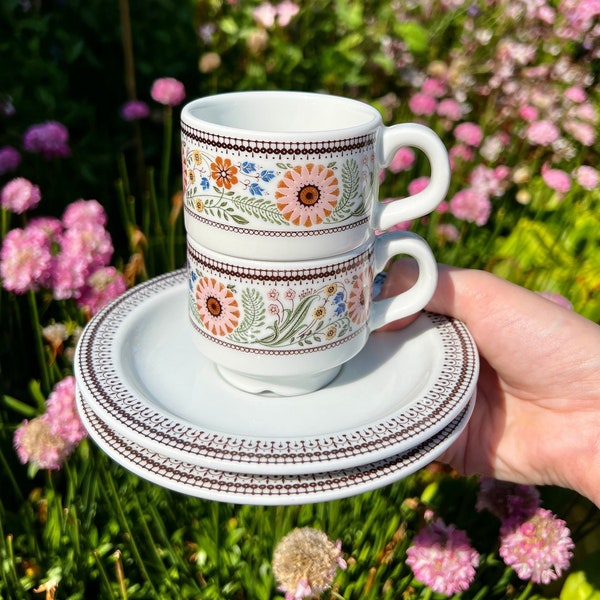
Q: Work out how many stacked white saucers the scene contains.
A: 2